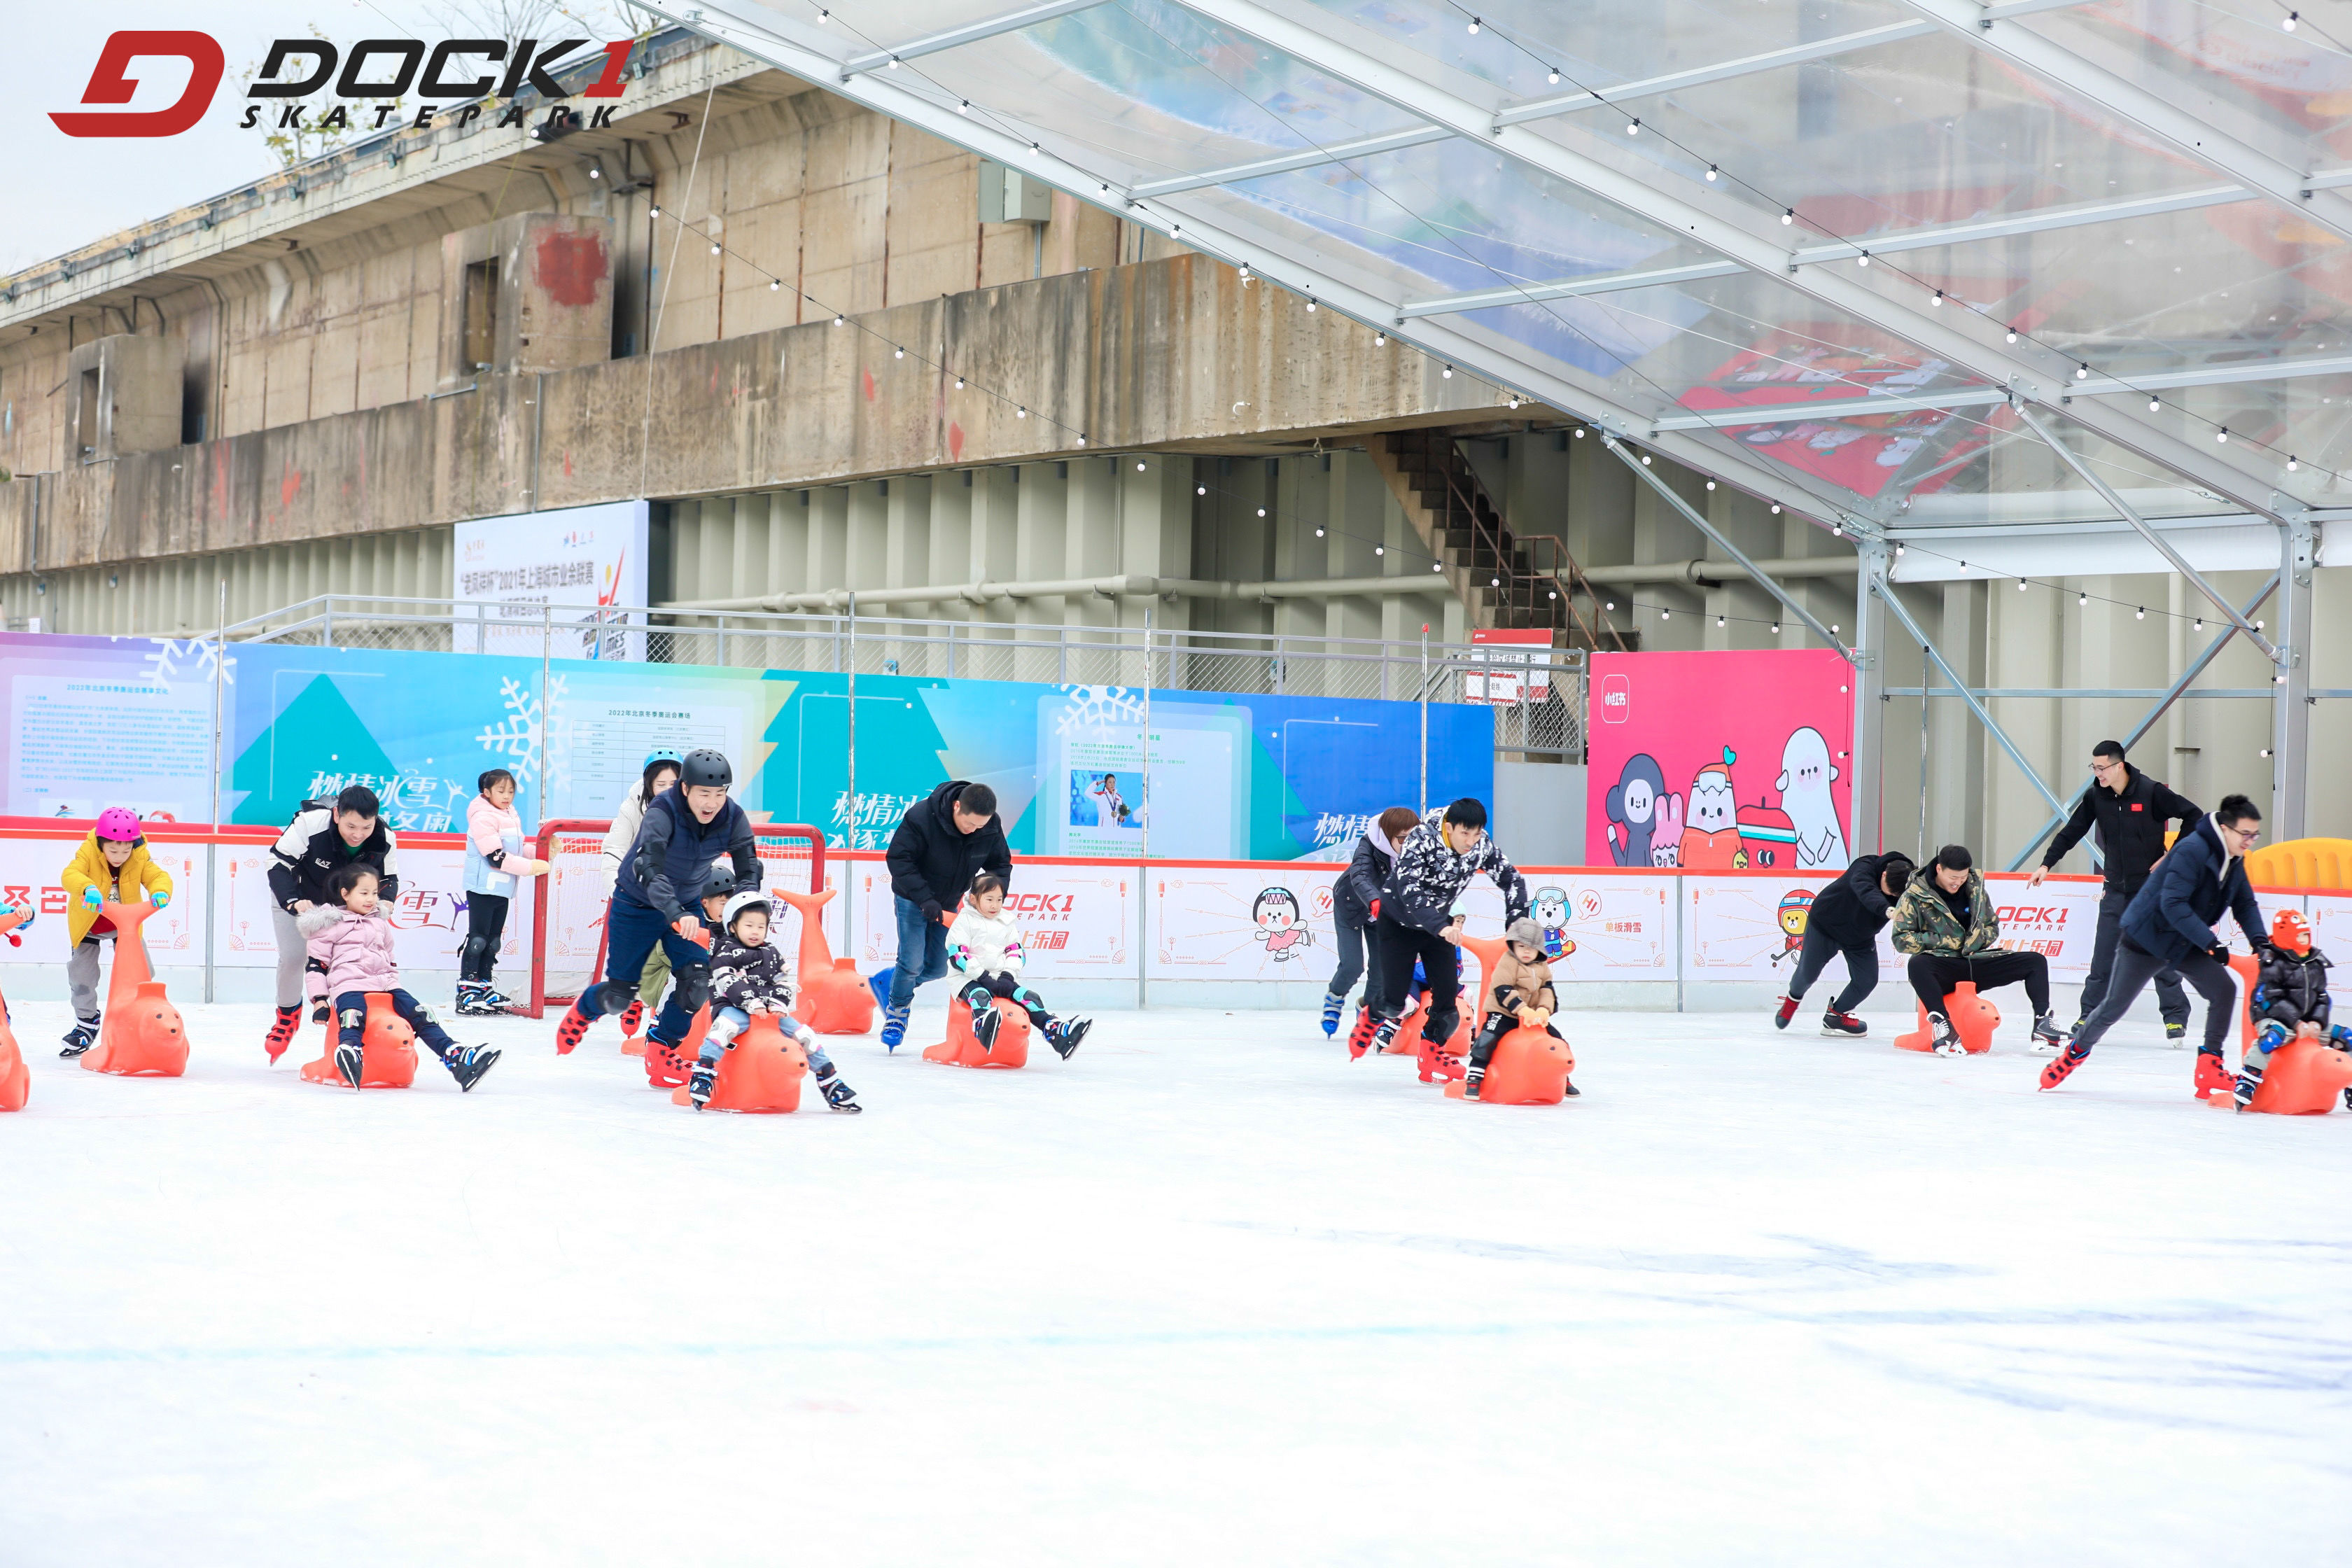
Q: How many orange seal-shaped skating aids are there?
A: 11